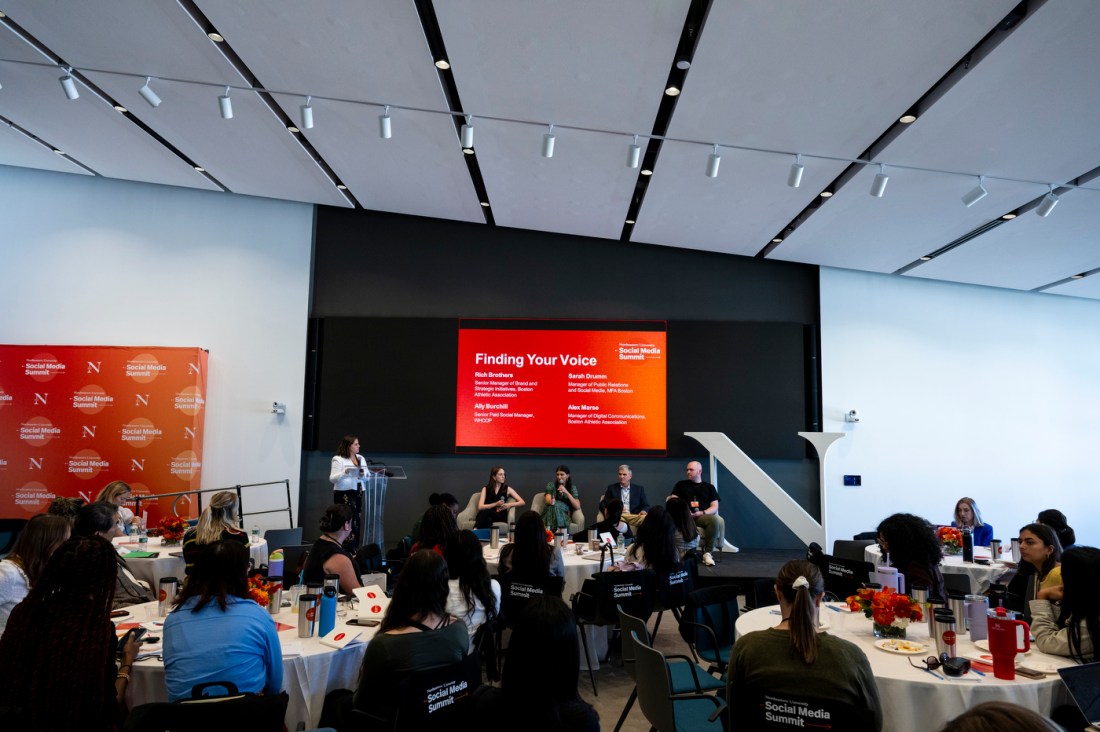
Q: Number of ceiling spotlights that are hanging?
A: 13